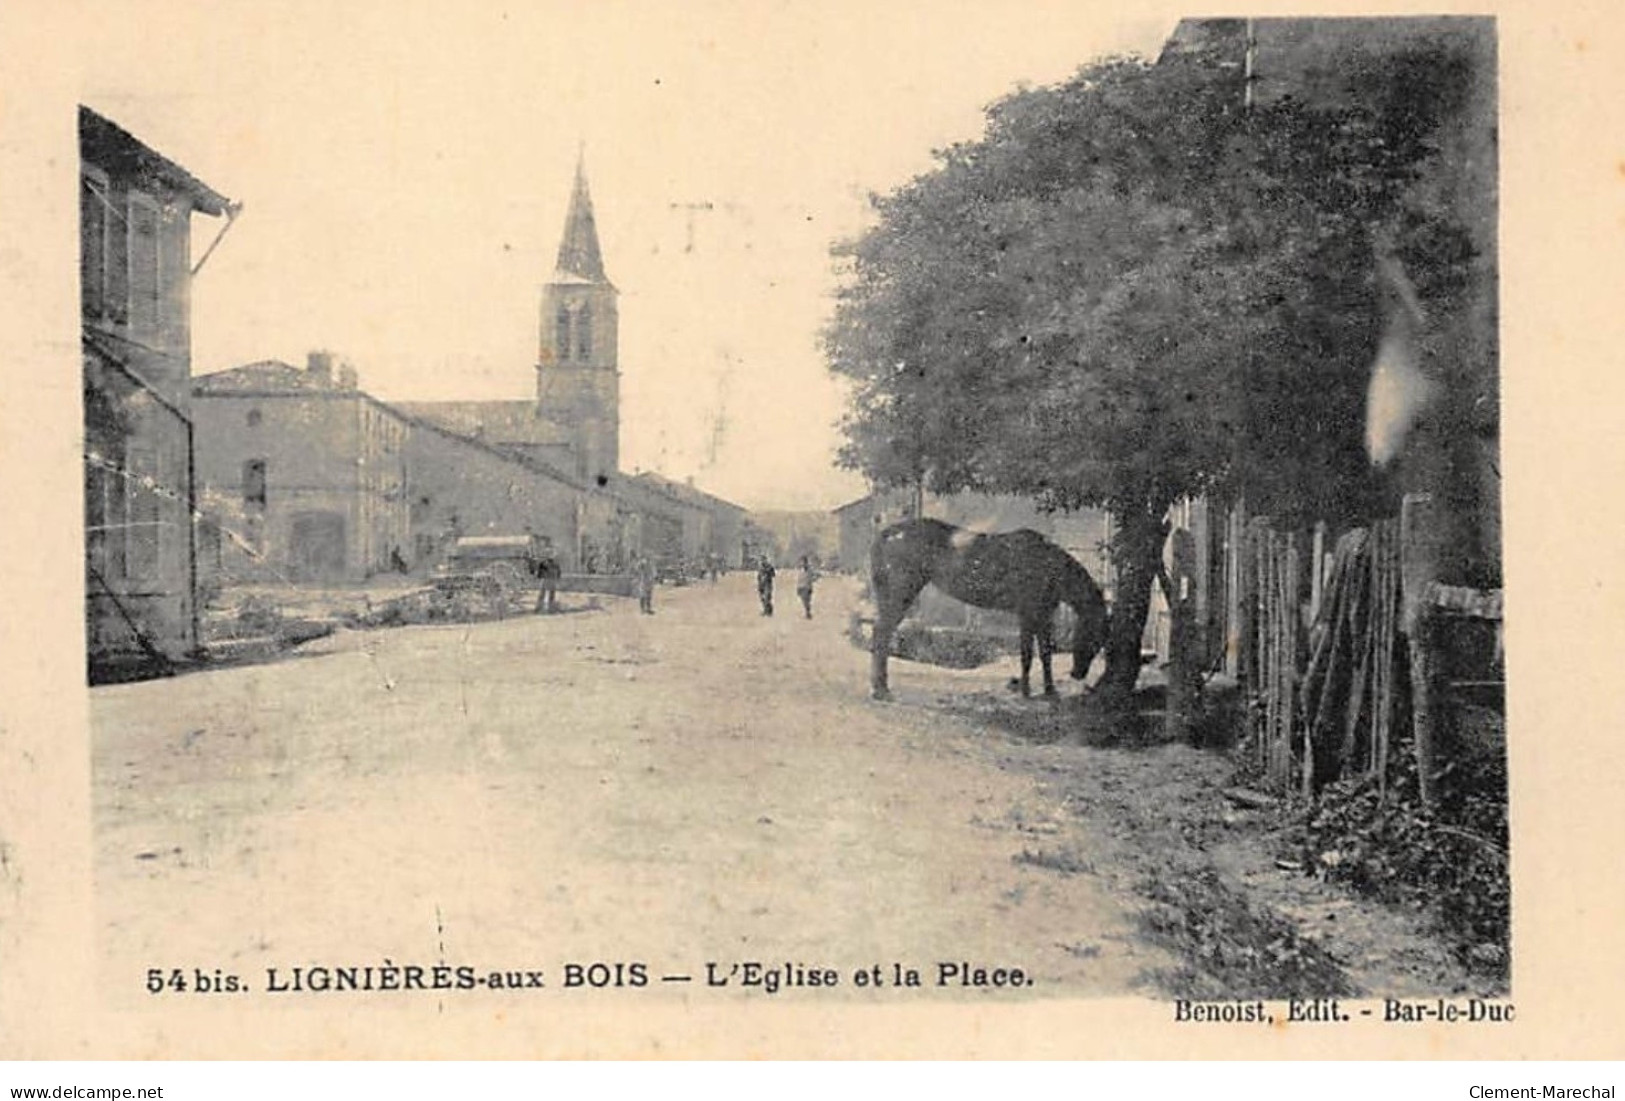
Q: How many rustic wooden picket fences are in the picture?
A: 1